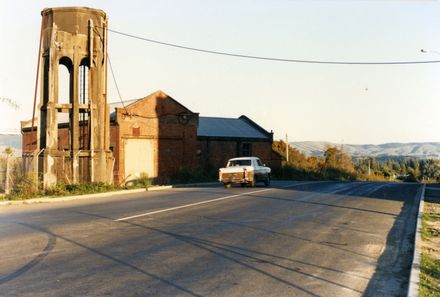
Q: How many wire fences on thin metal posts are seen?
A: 1